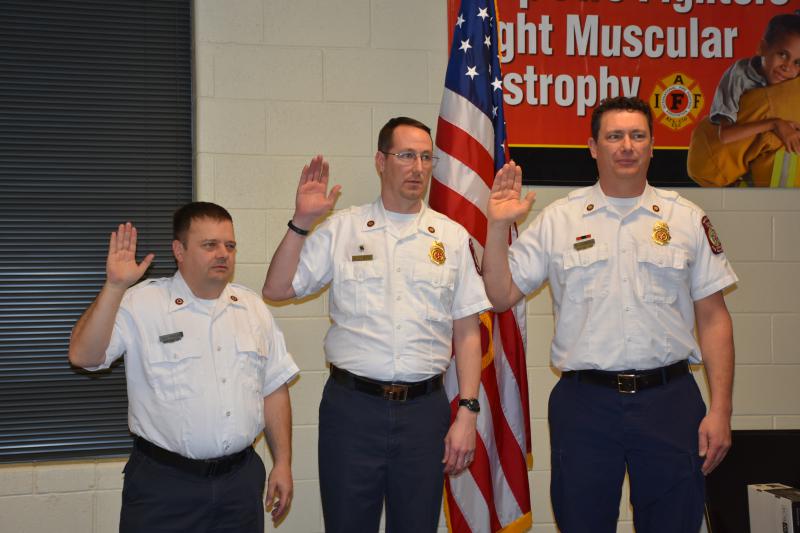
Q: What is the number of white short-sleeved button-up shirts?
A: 3